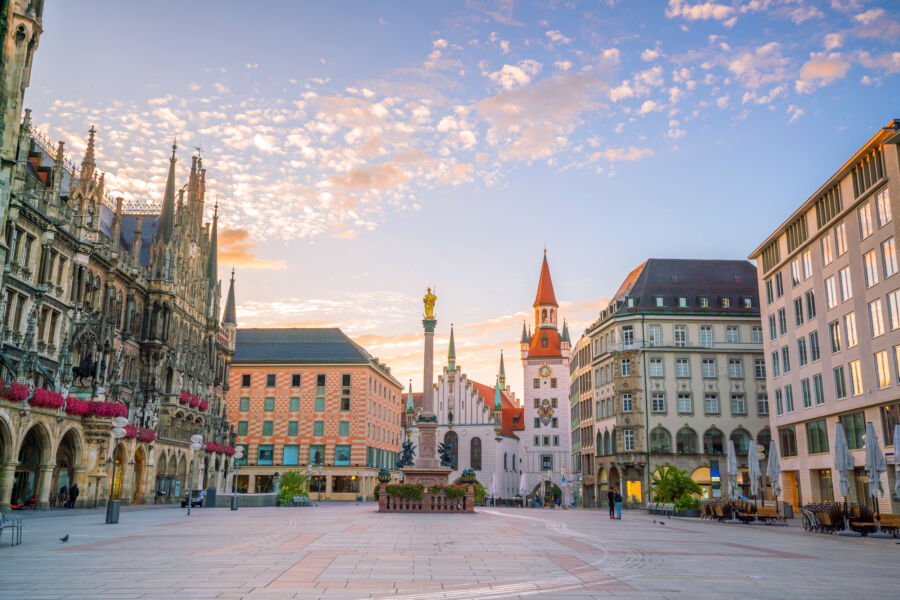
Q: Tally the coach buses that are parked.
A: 0